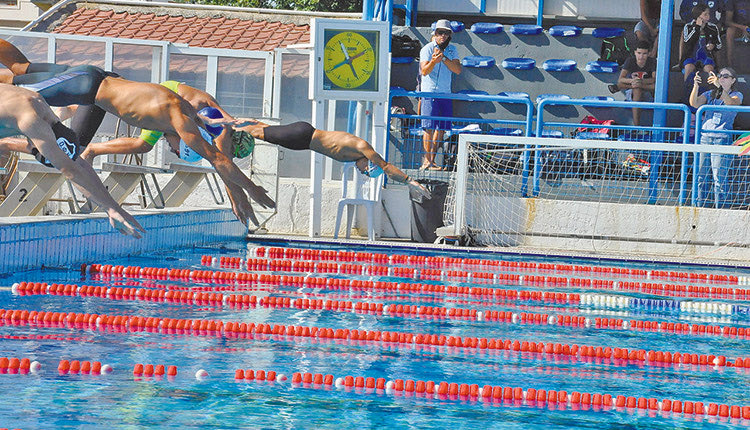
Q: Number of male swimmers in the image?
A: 5